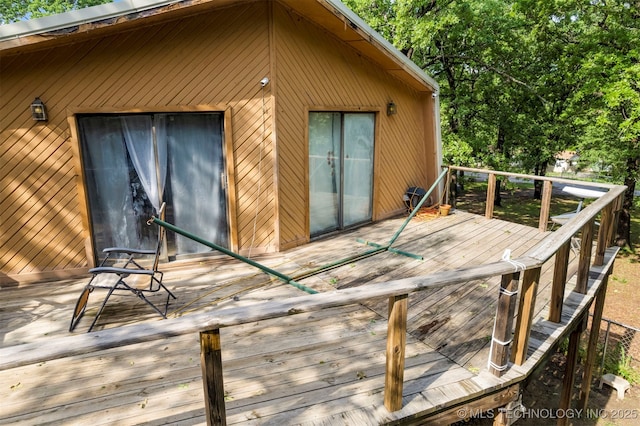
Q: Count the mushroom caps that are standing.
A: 0